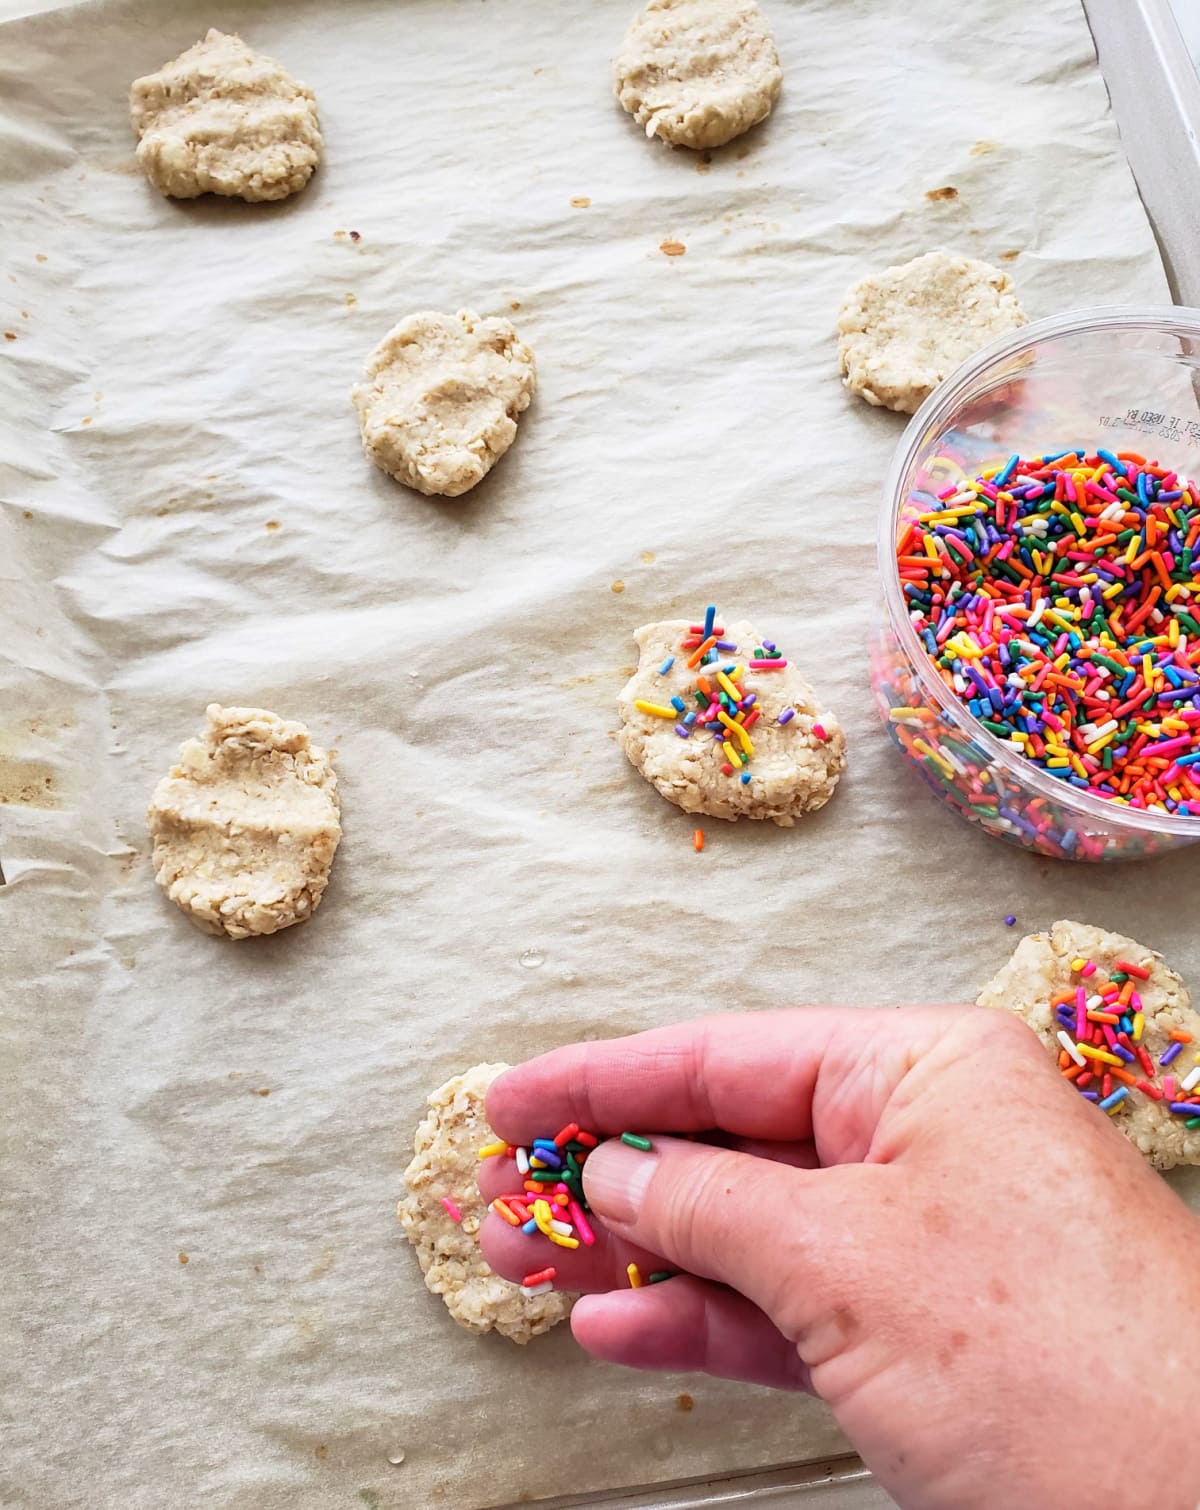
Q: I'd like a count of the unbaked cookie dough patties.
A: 8